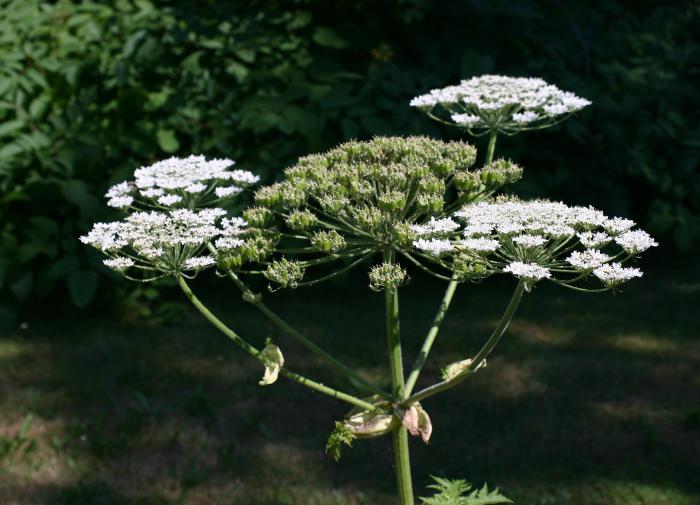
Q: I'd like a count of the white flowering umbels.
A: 4